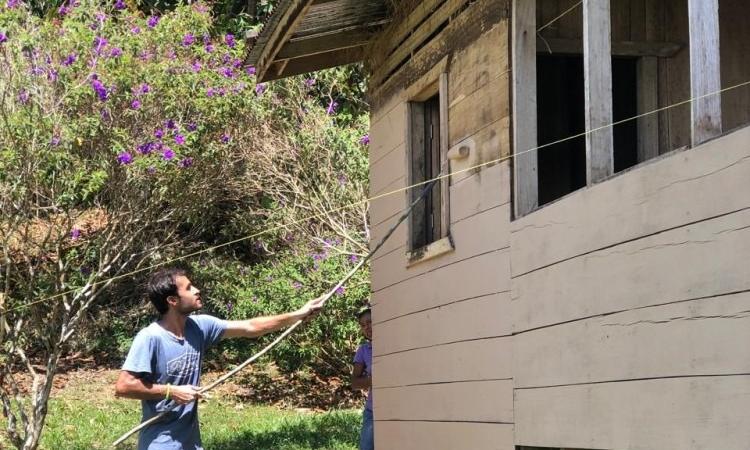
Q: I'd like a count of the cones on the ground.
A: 0